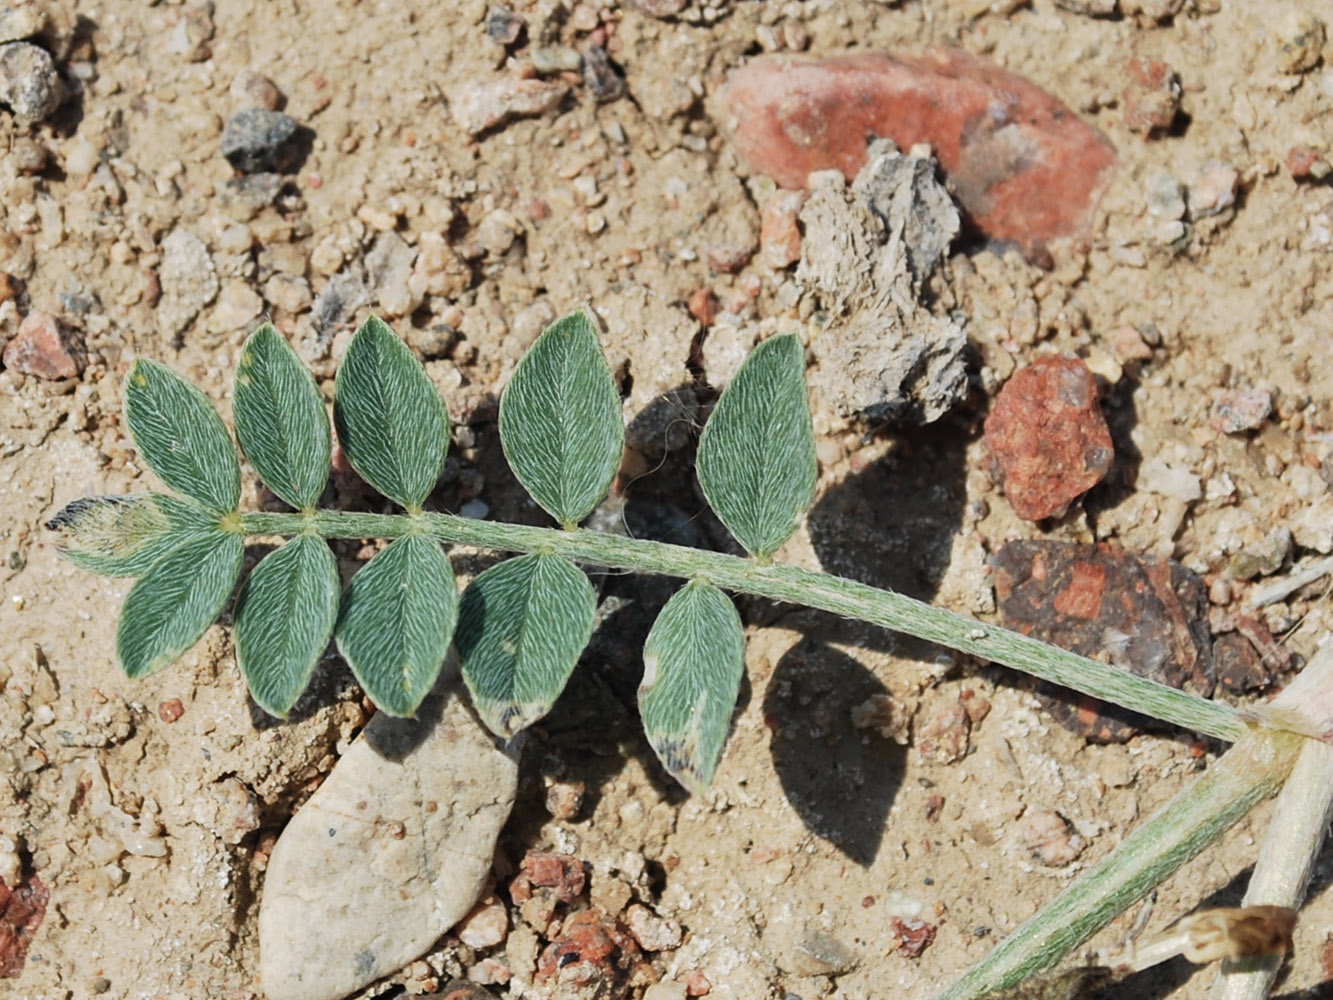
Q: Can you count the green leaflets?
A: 11